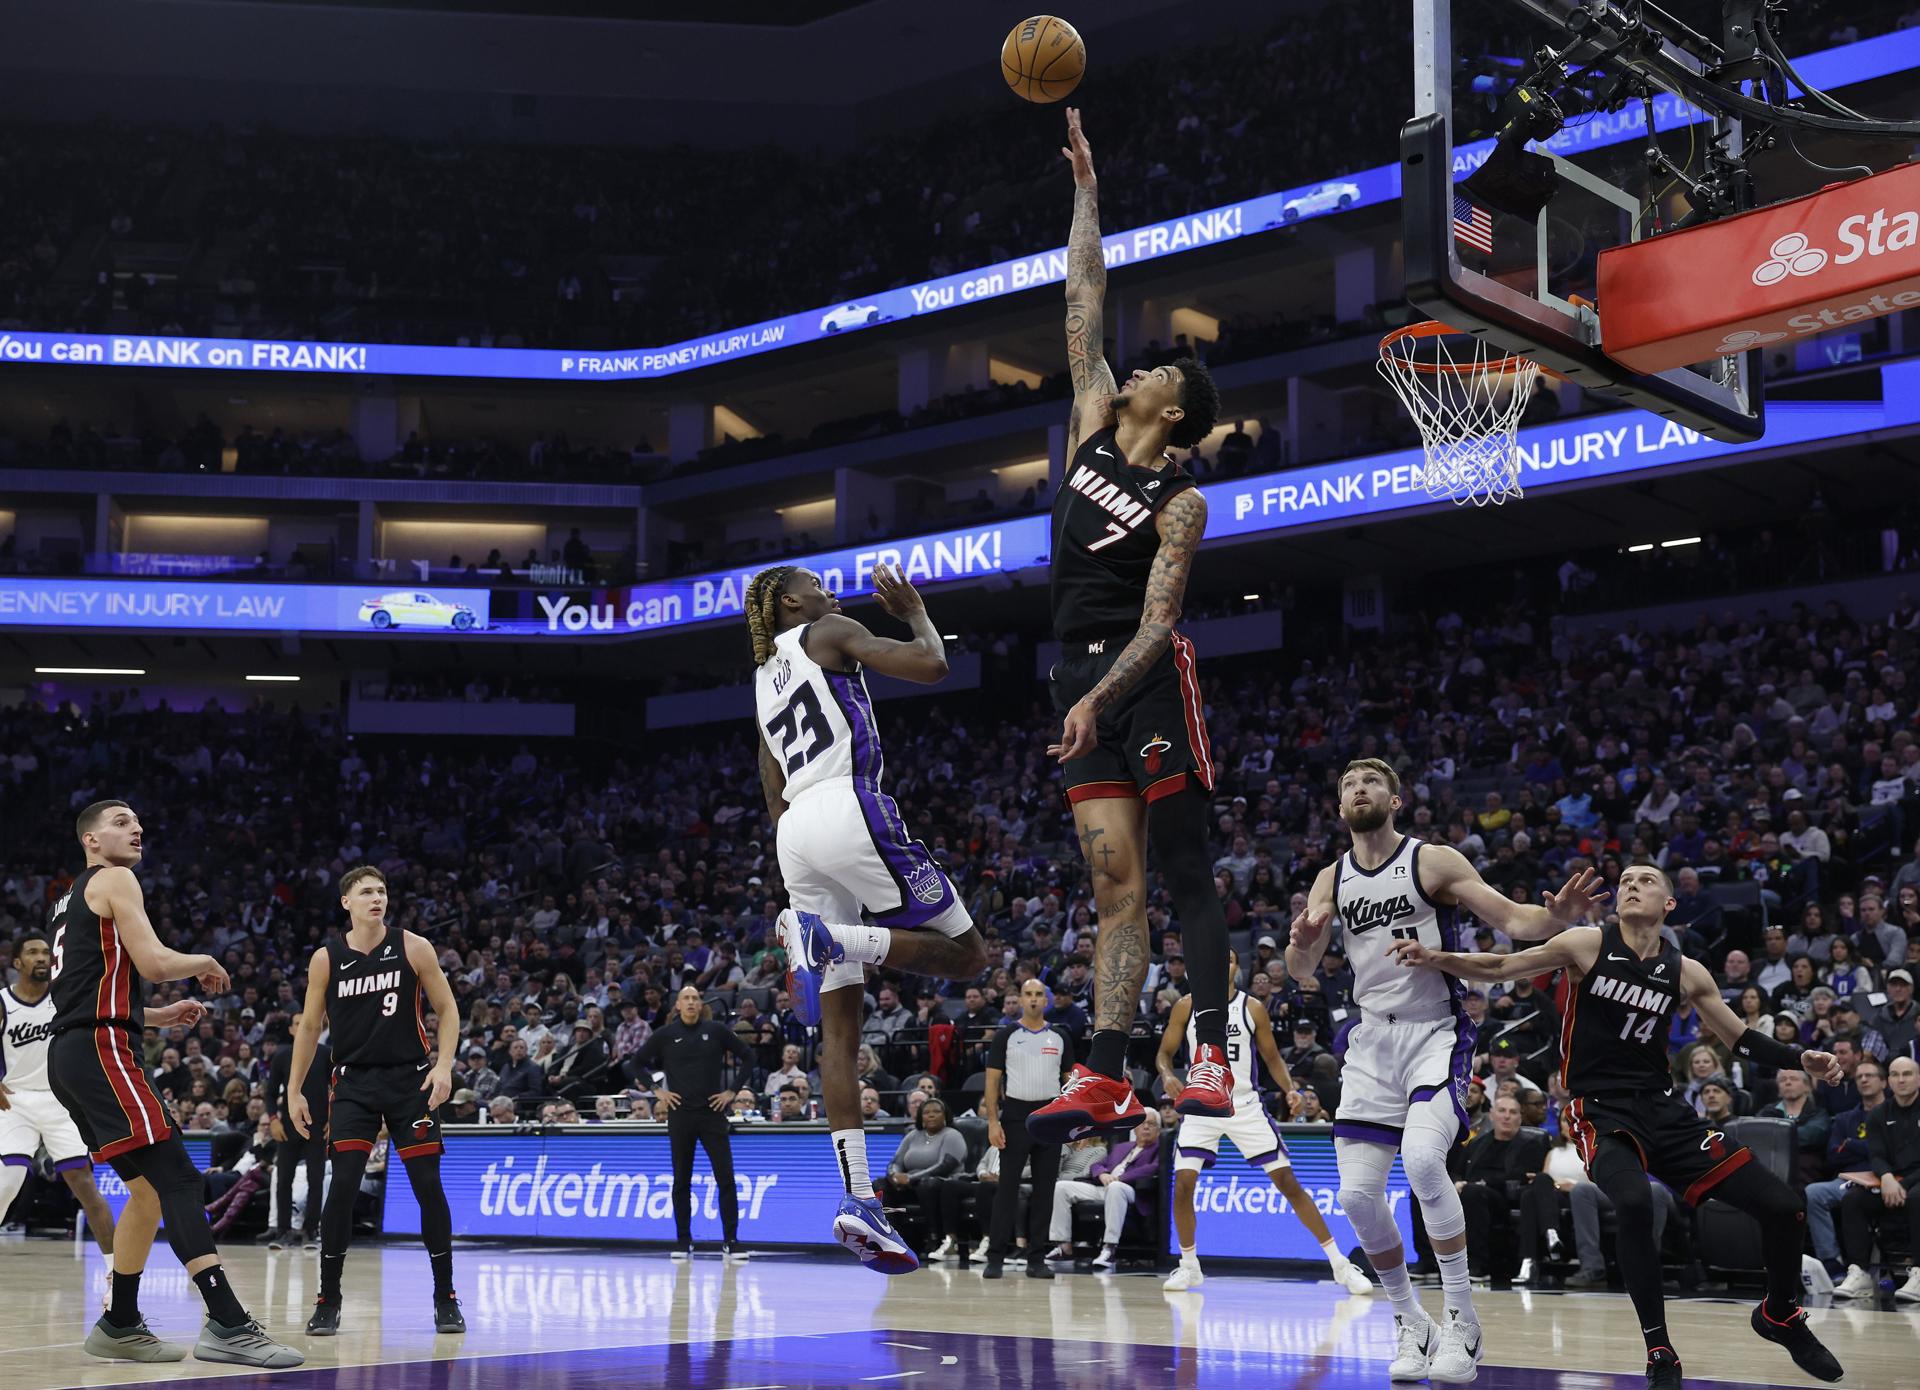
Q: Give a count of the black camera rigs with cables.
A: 1